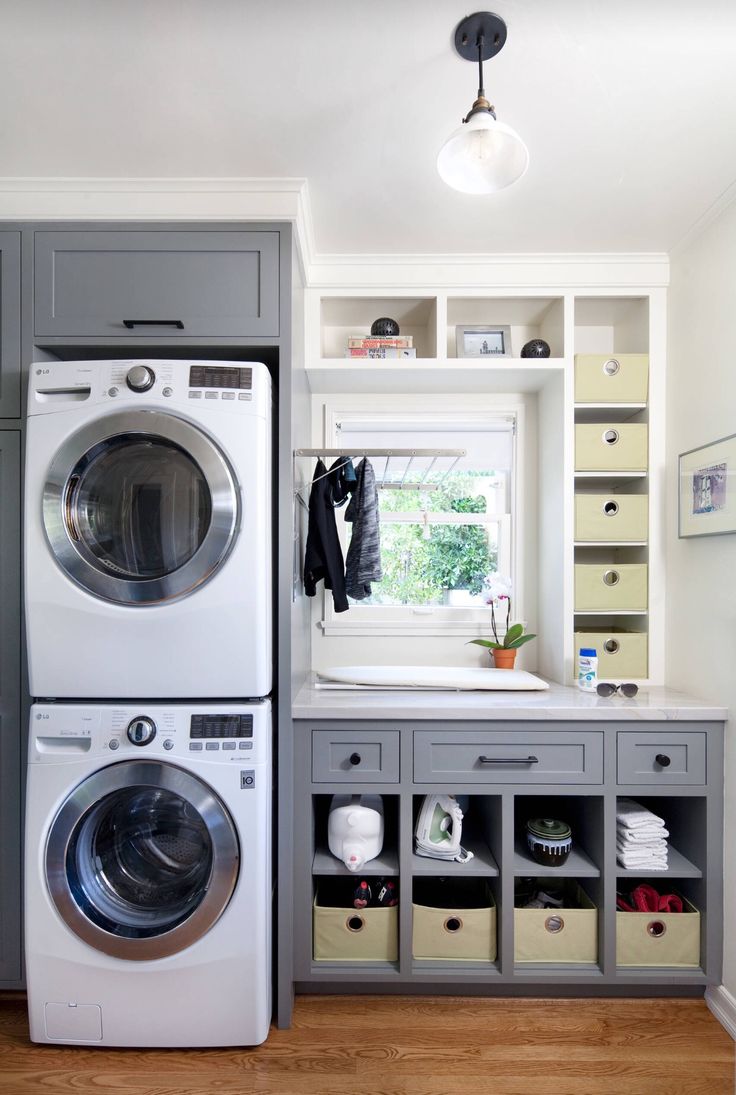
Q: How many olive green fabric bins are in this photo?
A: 9